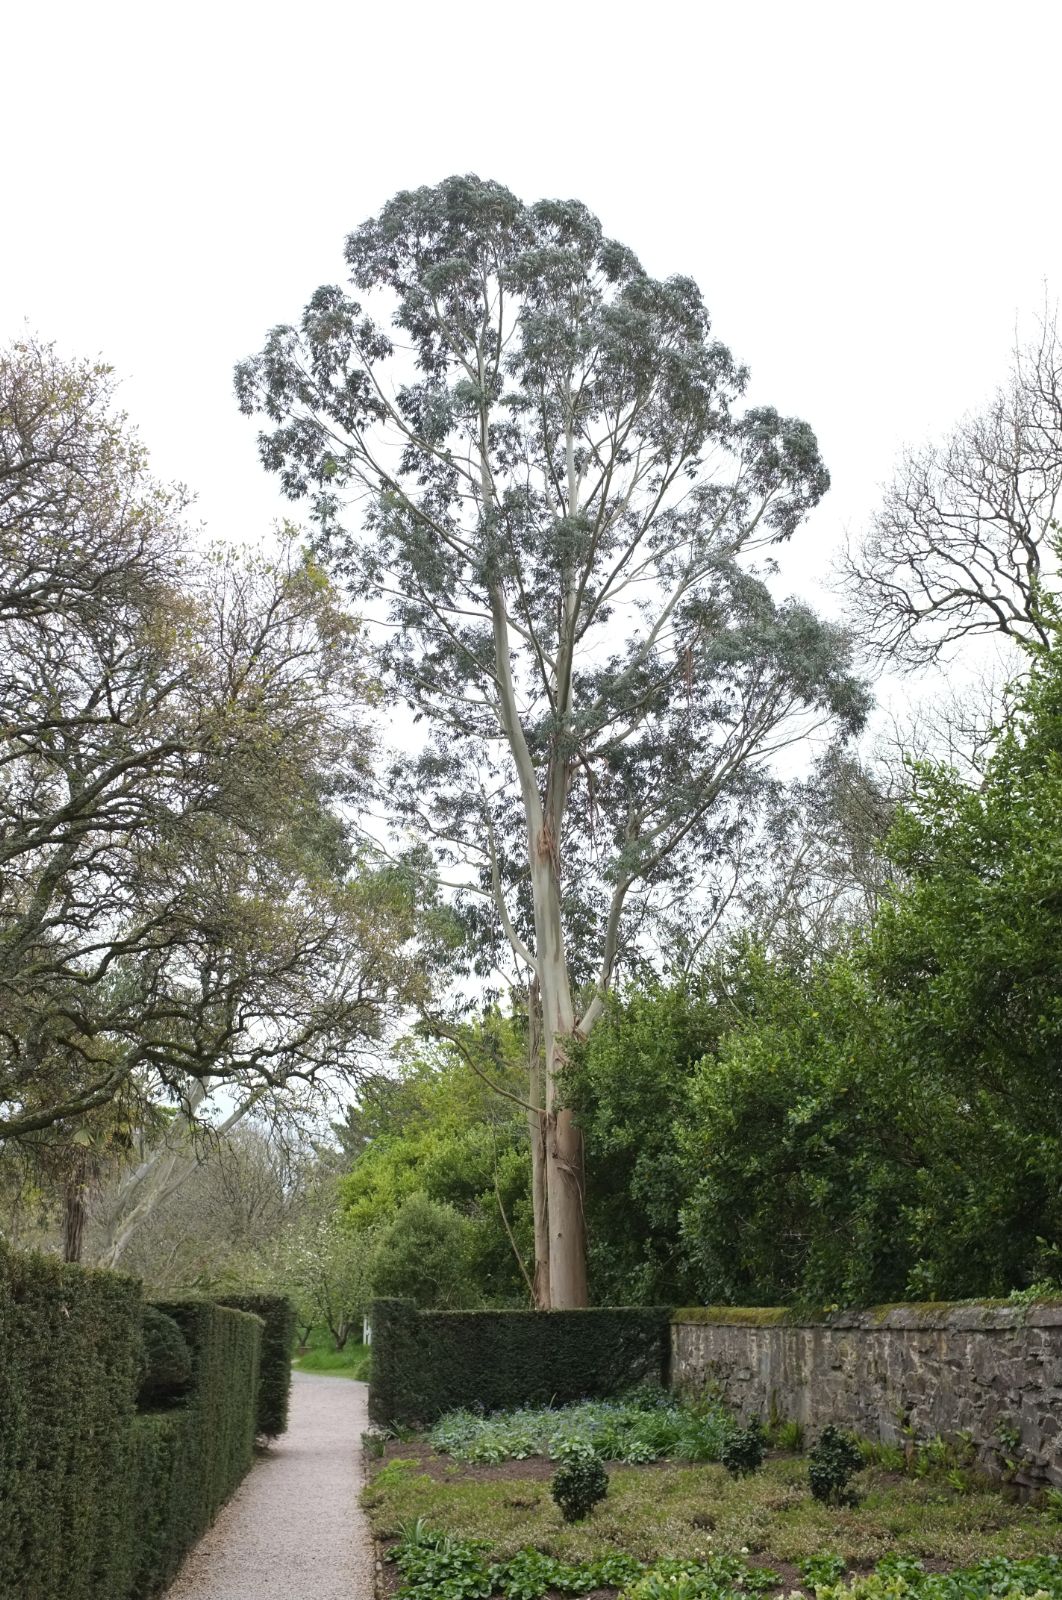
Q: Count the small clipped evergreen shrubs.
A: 3